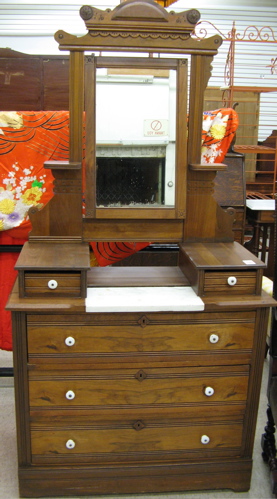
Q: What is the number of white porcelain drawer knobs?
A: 8